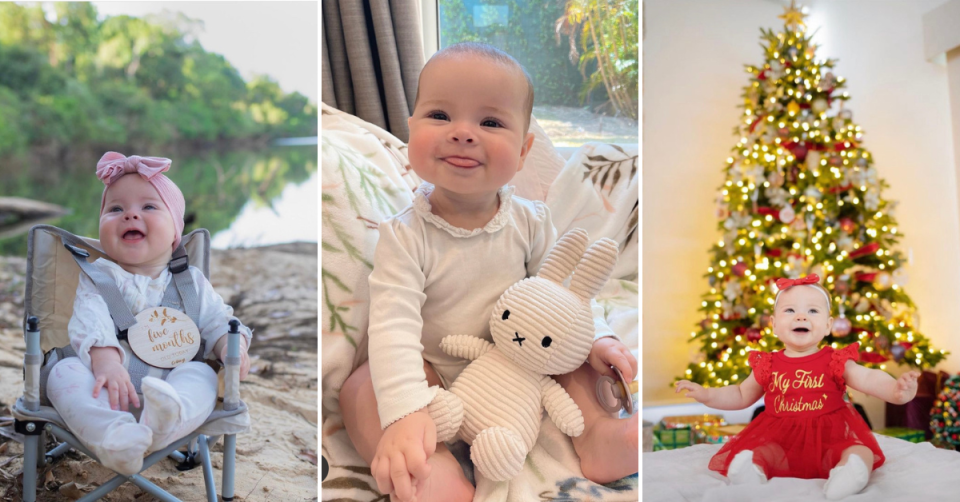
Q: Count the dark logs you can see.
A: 1